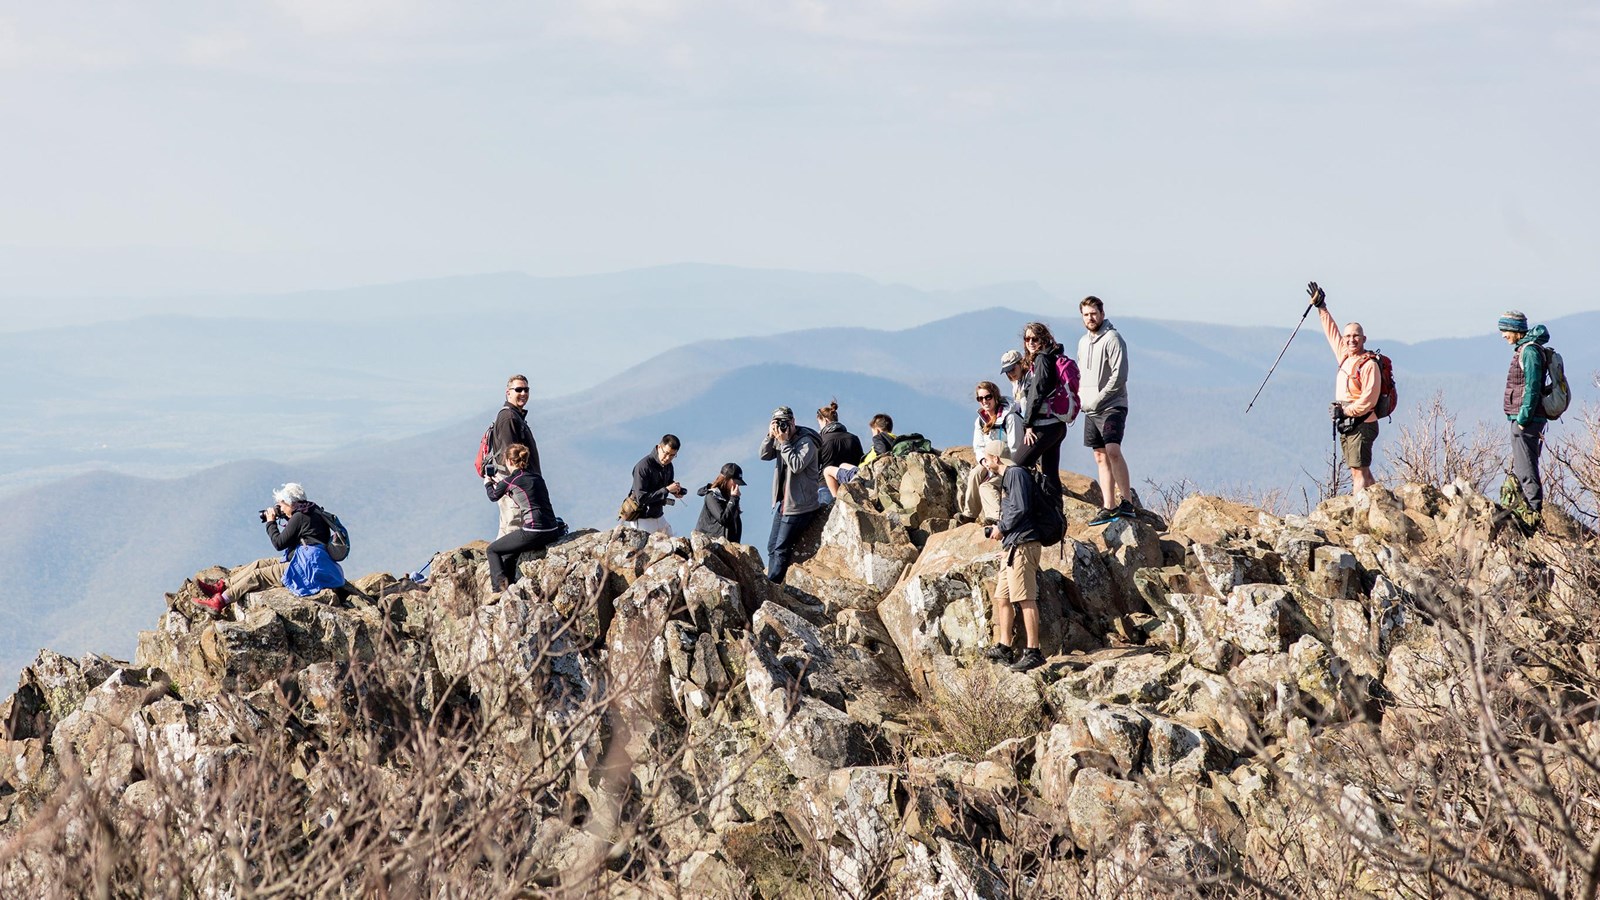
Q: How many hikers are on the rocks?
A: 15